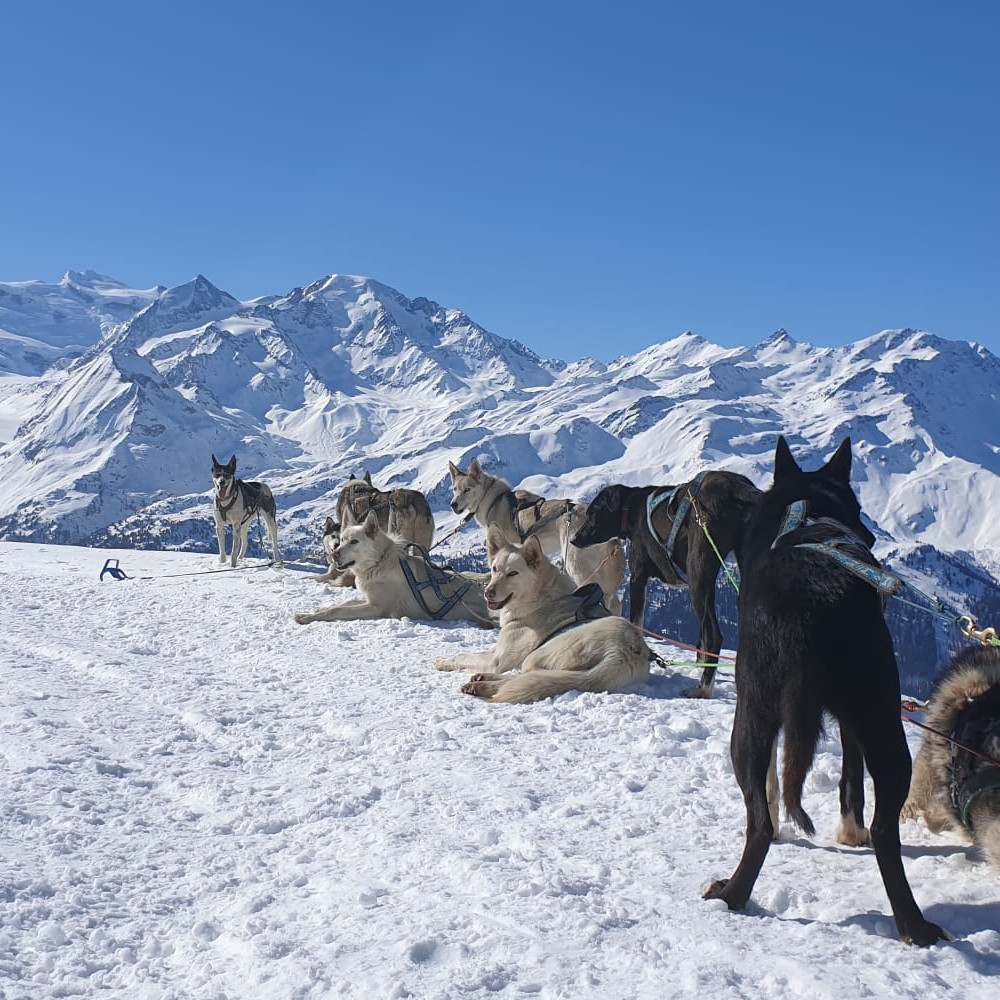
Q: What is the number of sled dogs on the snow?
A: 9